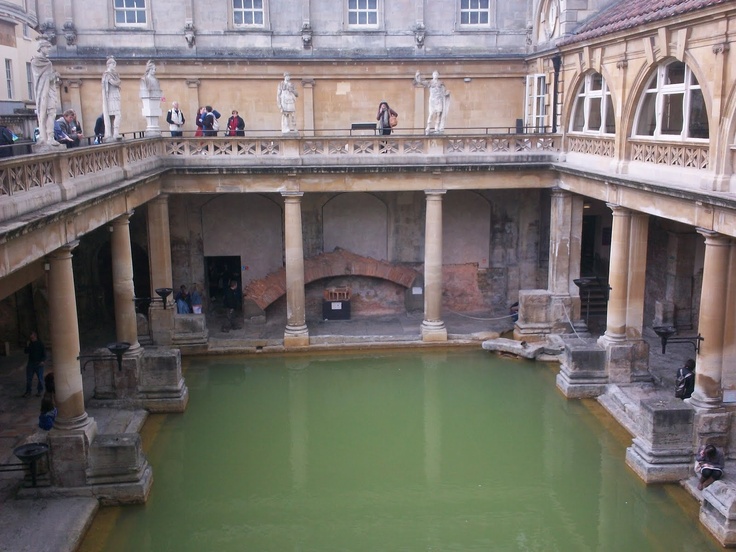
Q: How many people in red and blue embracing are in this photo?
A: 2